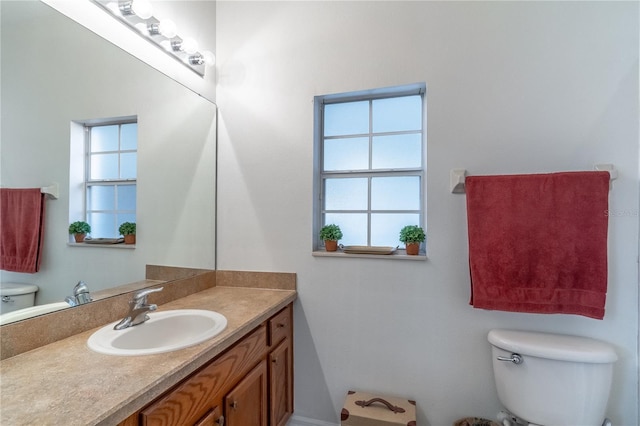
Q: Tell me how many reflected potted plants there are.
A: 2